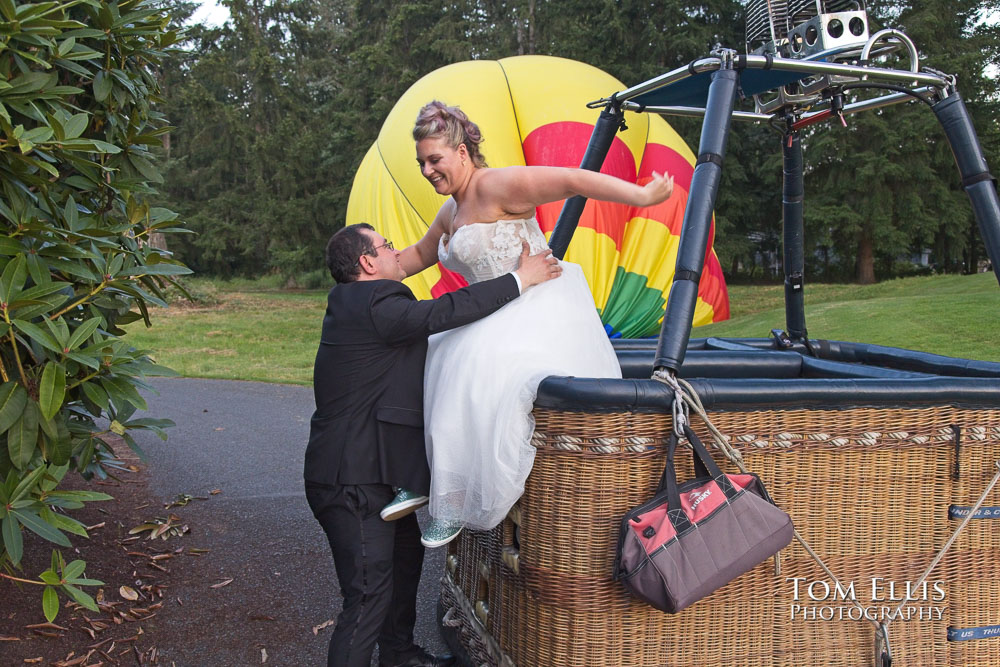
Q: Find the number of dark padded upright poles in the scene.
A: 4